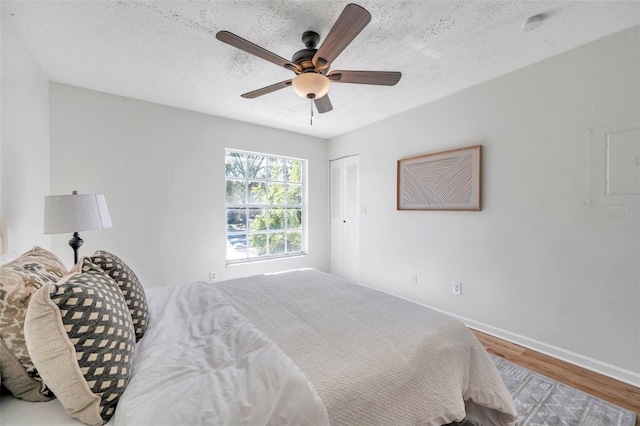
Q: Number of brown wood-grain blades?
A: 5